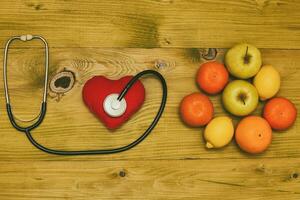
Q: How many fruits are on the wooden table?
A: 8